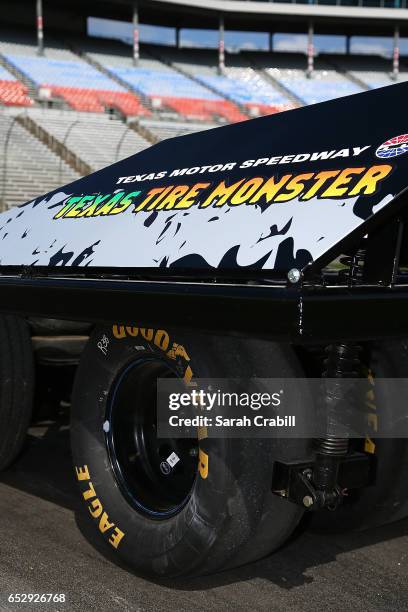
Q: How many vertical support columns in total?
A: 5